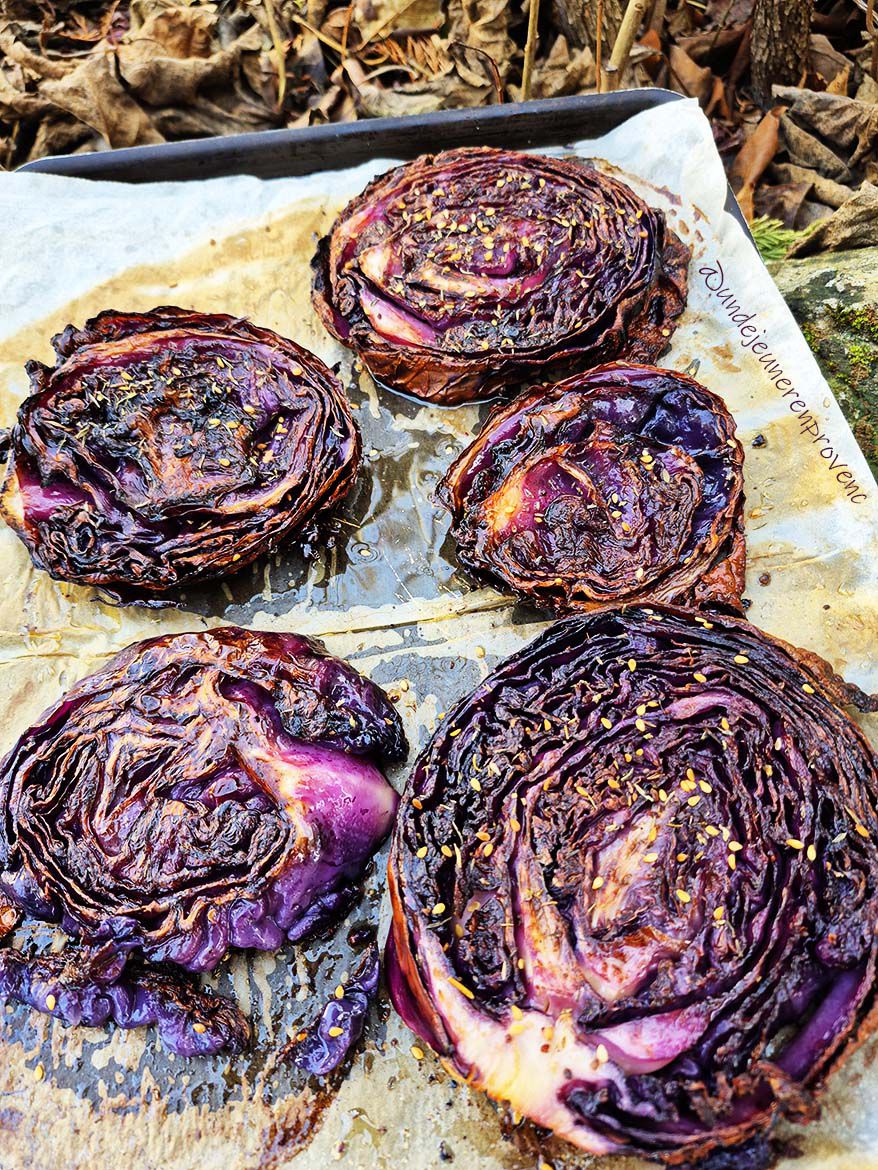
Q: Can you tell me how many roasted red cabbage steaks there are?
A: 5